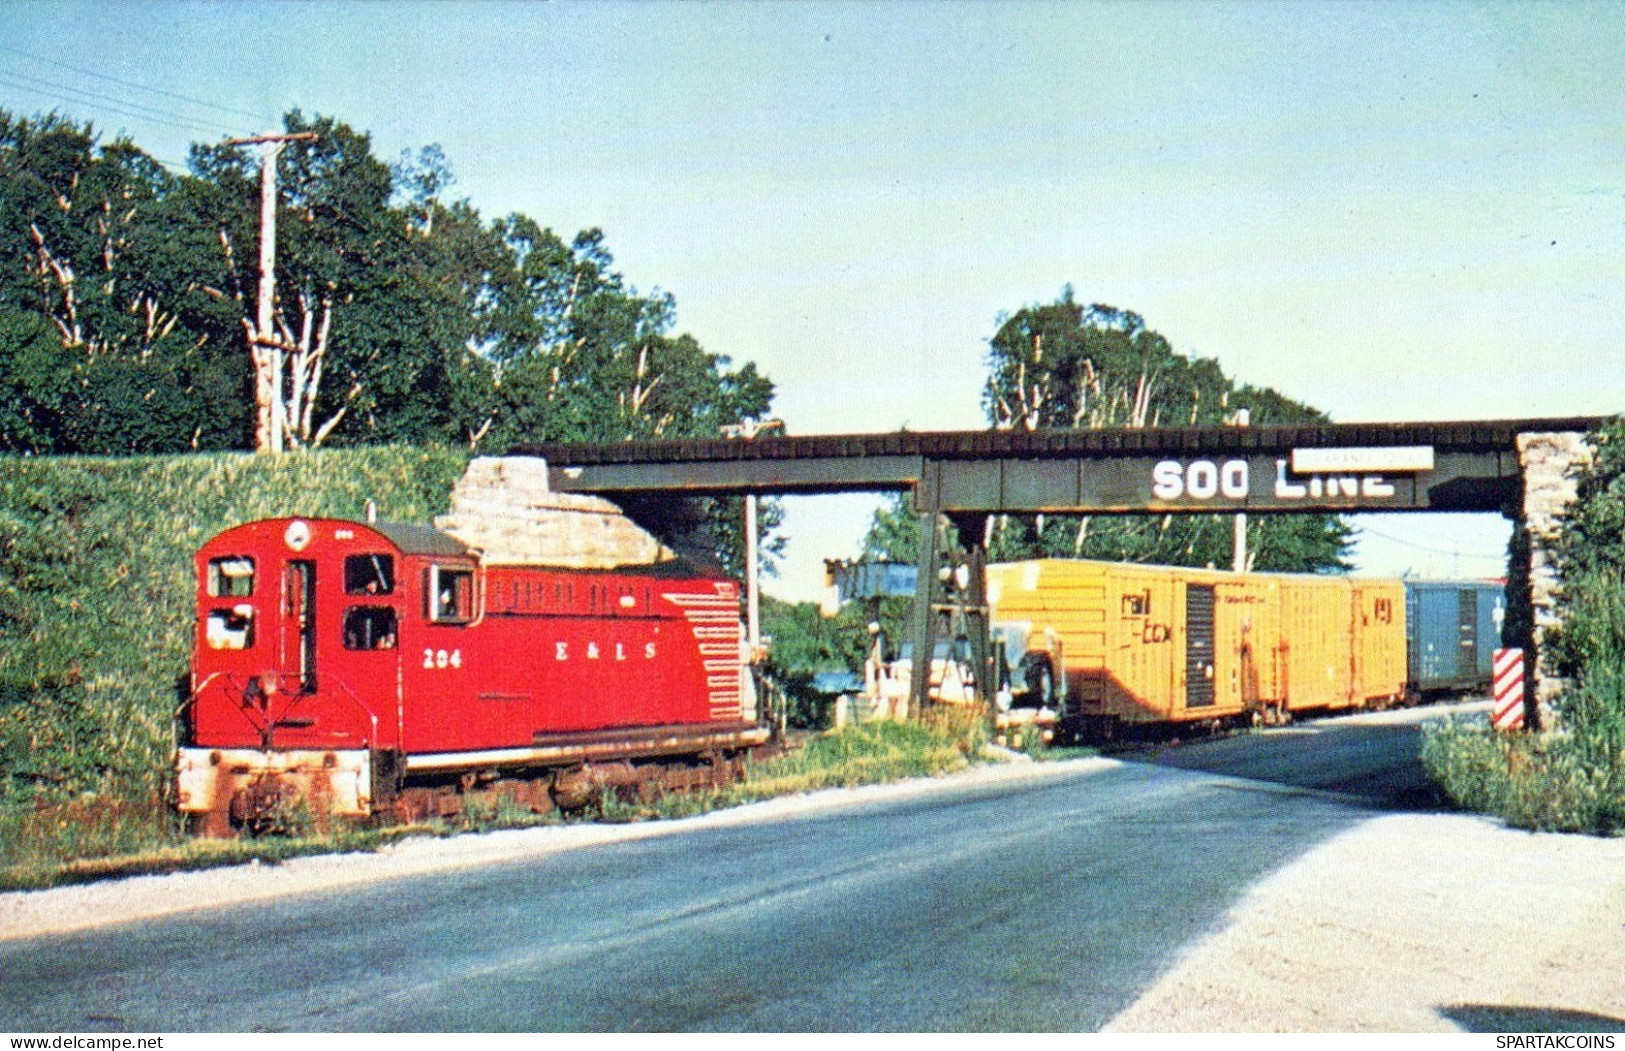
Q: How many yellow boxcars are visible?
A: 2